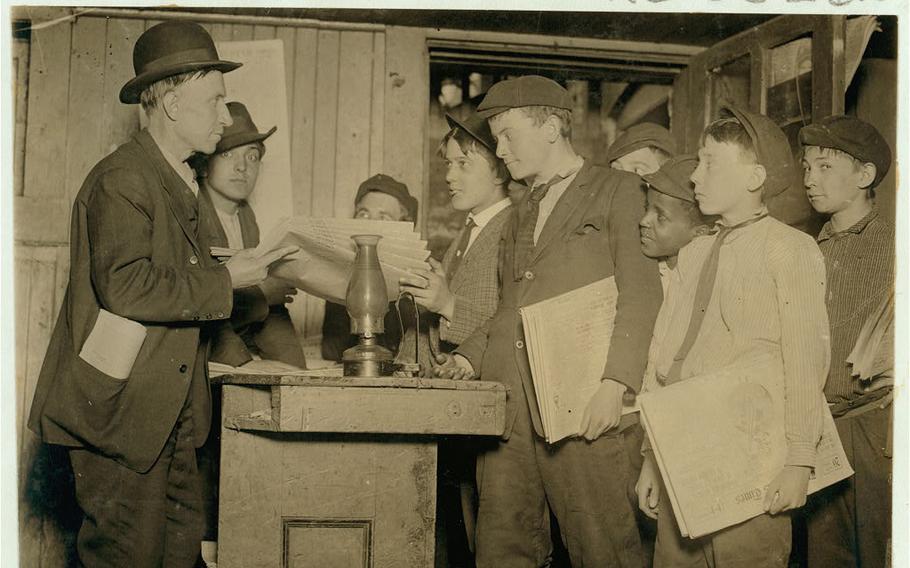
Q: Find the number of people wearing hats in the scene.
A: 9